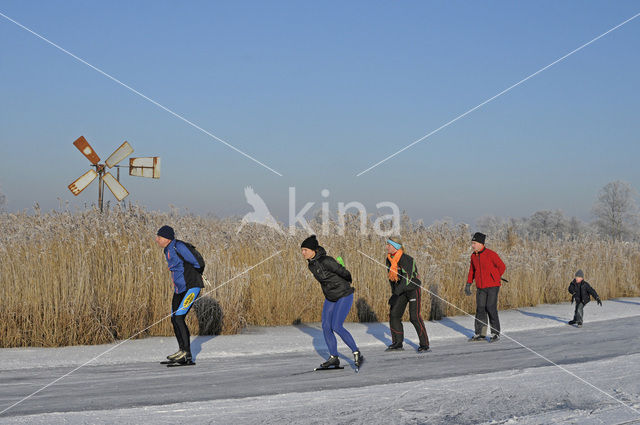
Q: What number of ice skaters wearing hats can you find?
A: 4